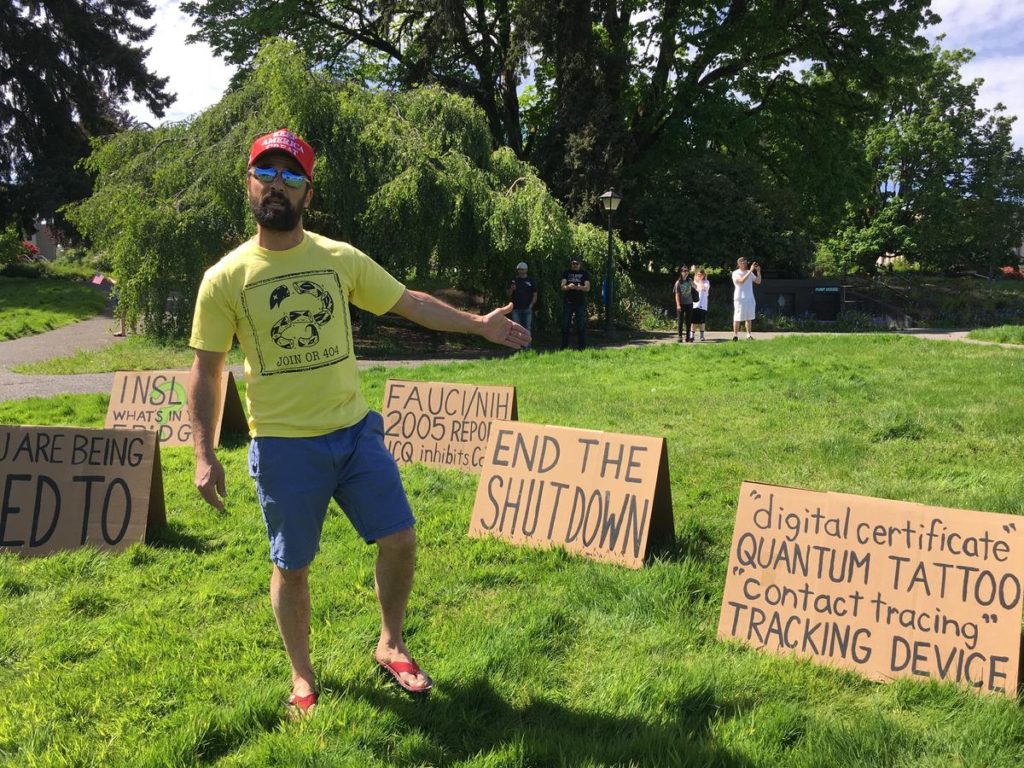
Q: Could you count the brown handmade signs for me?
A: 5